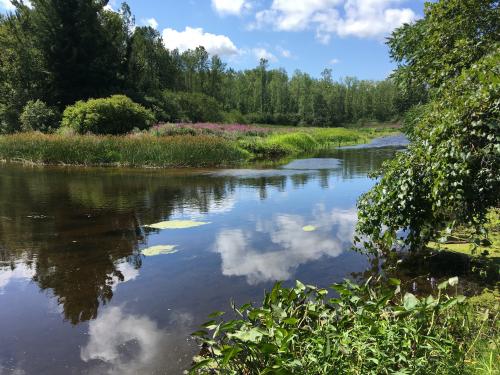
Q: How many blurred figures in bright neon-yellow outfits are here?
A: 0